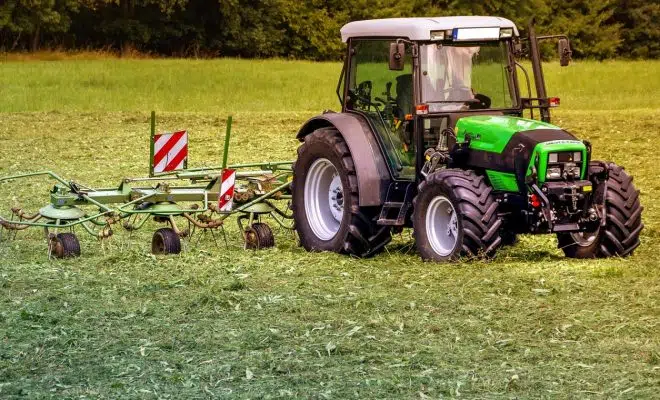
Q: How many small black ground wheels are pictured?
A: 3